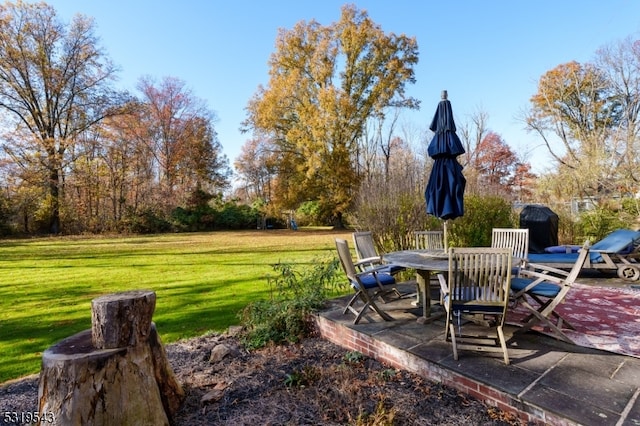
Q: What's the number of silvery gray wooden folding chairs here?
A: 6